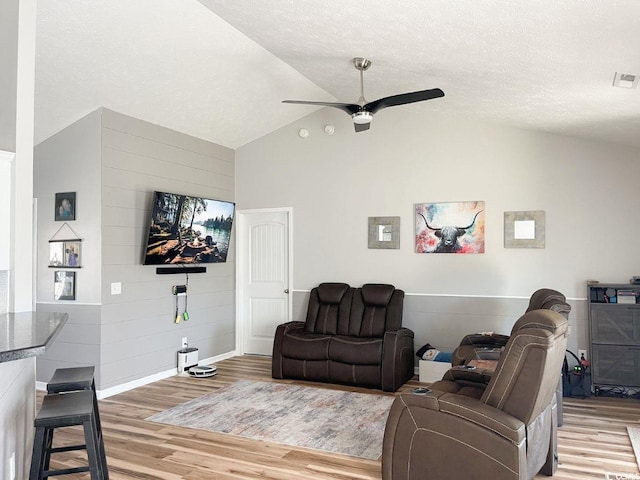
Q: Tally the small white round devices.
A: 2